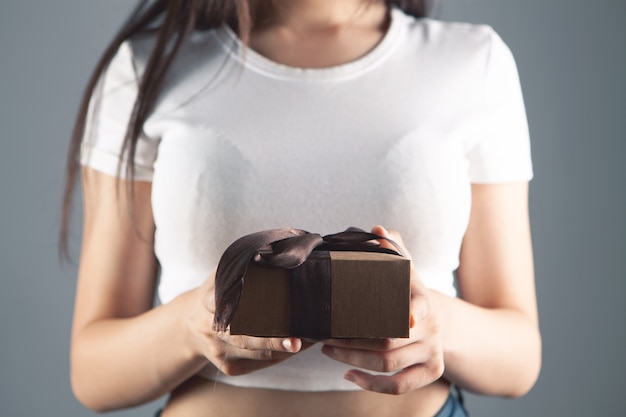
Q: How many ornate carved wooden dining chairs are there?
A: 0